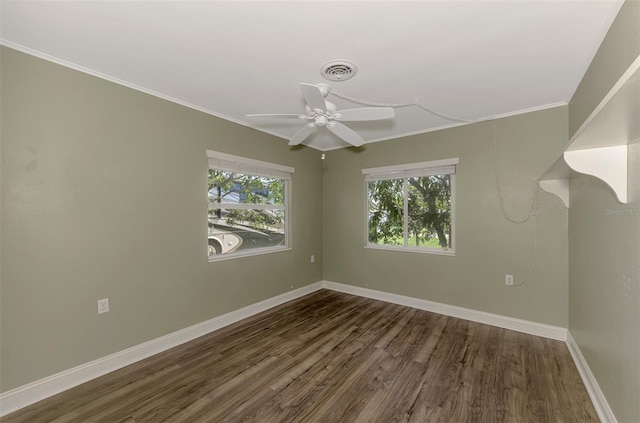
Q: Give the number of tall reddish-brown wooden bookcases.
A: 0